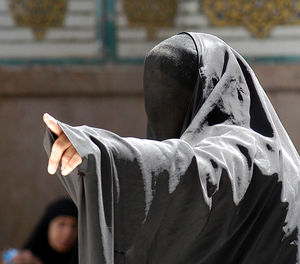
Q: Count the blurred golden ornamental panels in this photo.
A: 3